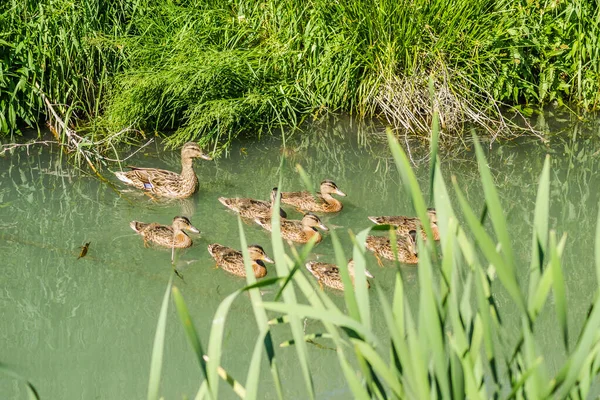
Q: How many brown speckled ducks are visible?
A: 9